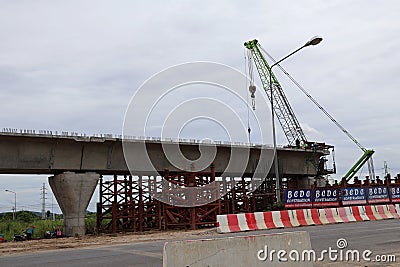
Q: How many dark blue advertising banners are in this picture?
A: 5